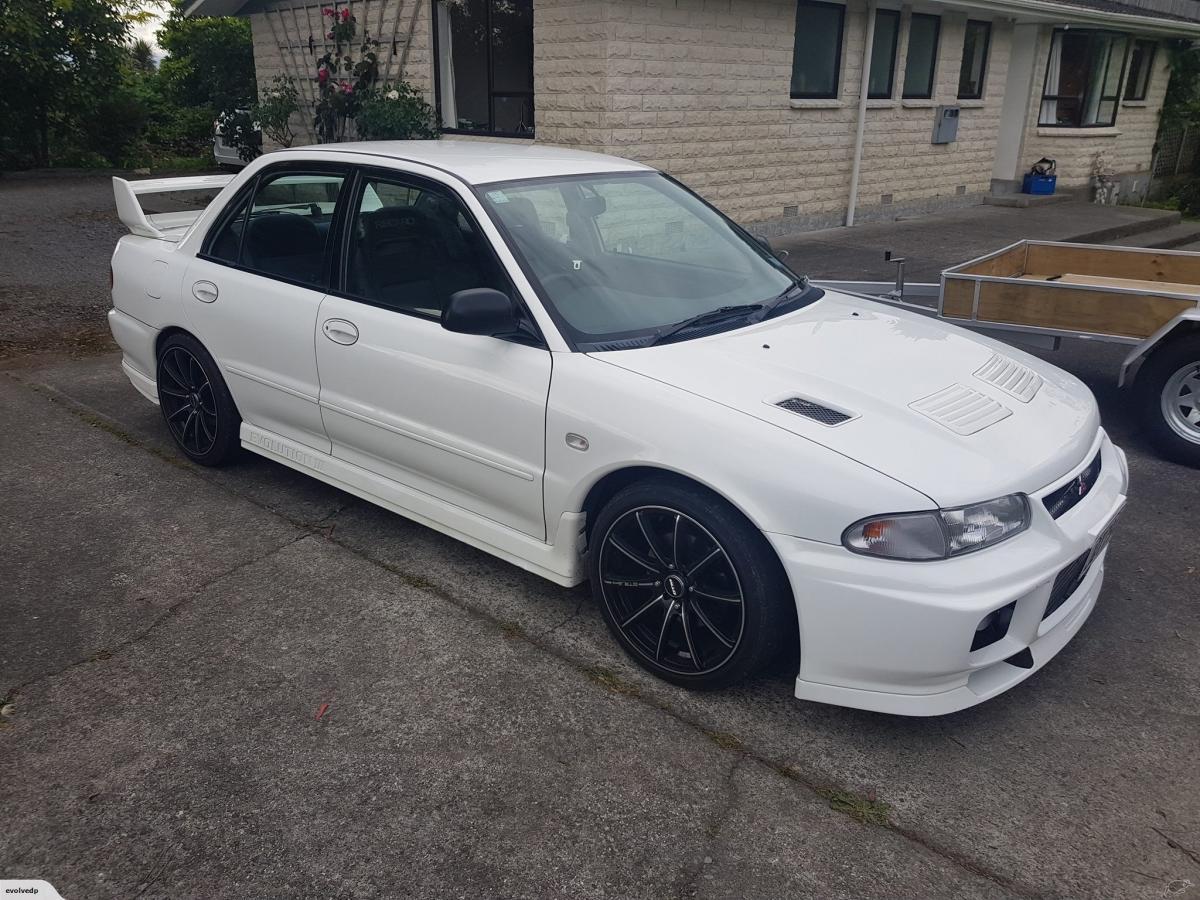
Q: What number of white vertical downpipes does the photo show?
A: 1